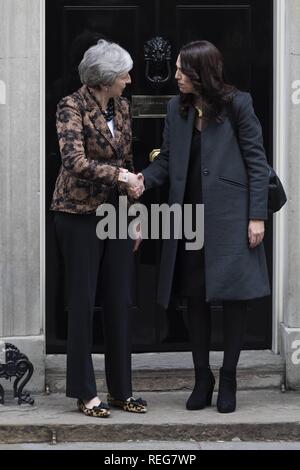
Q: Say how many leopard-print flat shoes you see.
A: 2